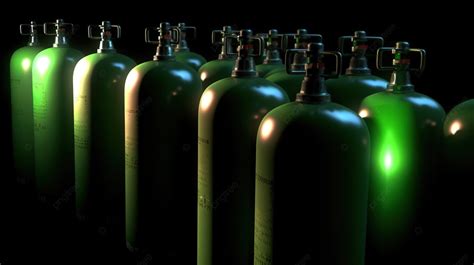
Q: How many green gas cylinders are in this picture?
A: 13